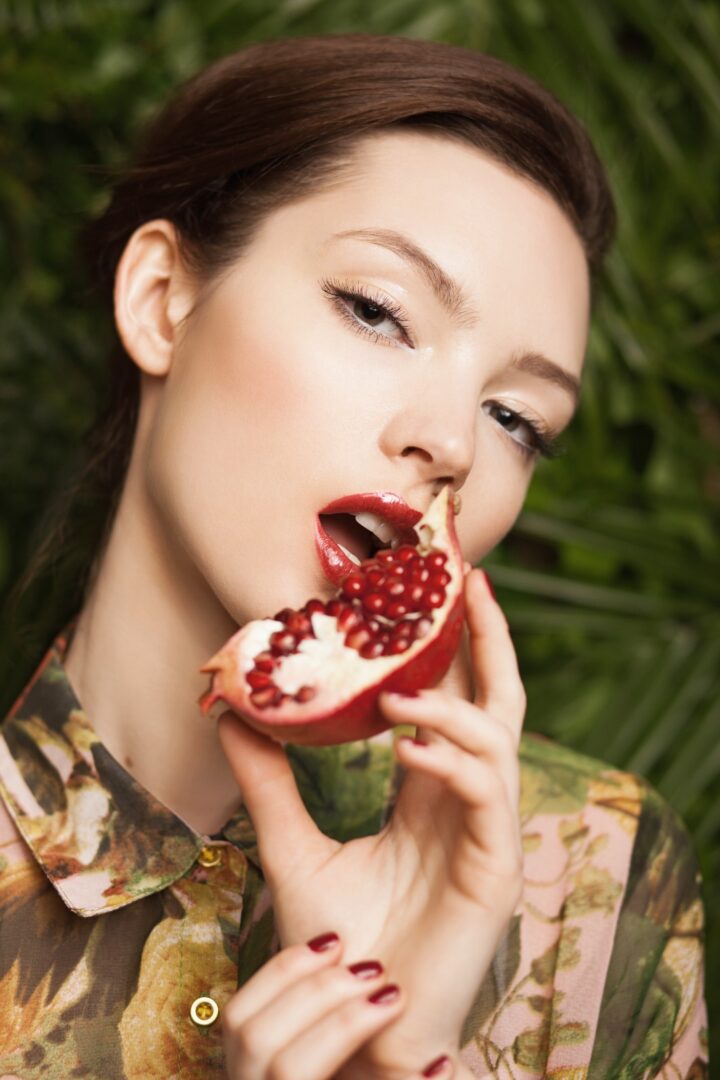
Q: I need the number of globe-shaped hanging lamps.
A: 0